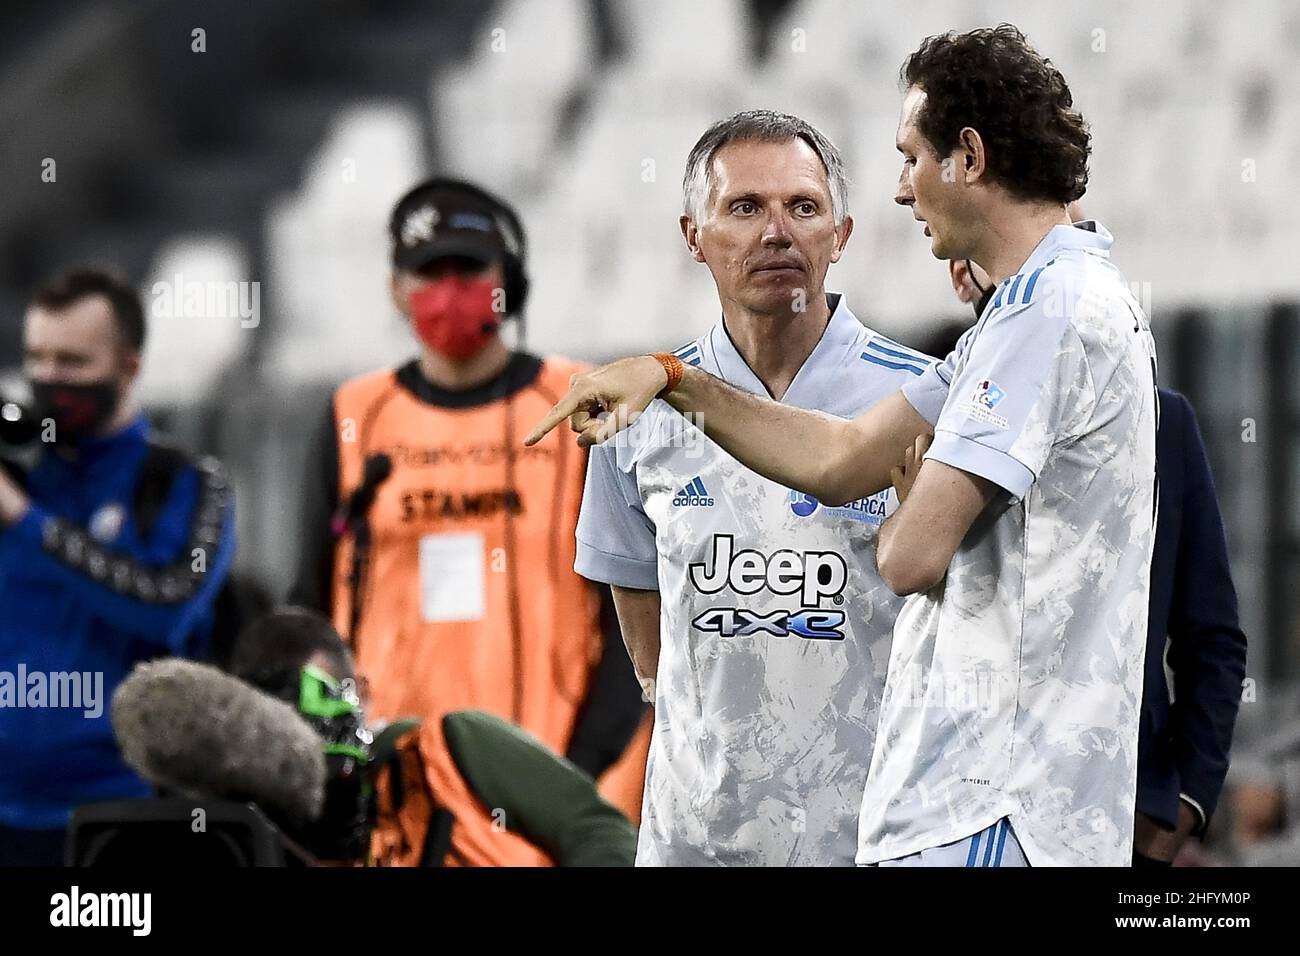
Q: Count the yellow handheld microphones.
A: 0